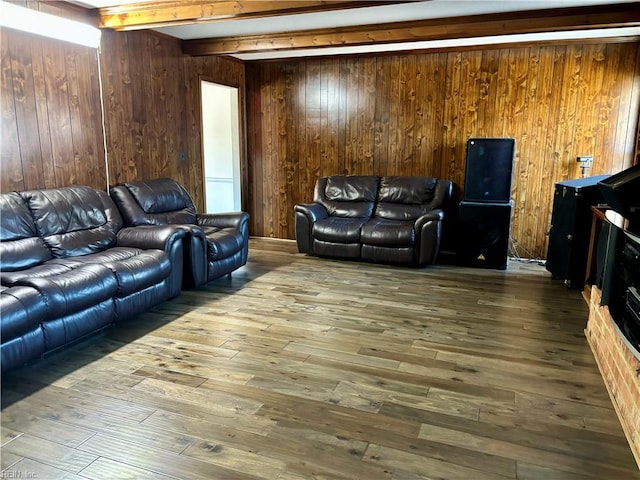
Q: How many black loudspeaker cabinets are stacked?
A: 2